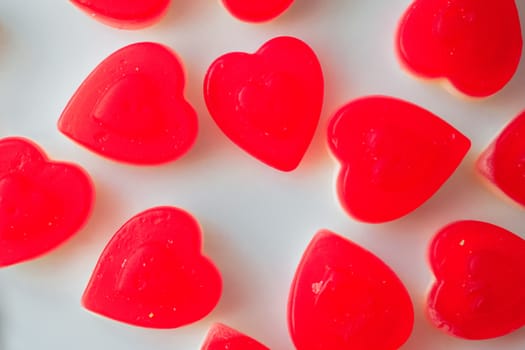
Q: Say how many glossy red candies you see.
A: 12